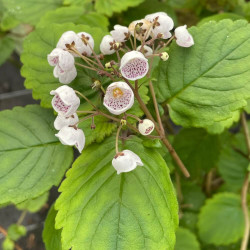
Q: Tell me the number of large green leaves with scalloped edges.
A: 4